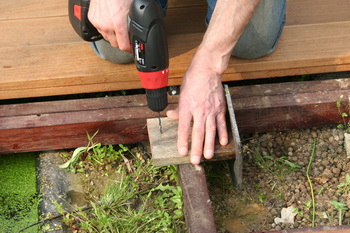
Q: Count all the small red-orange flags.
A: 0